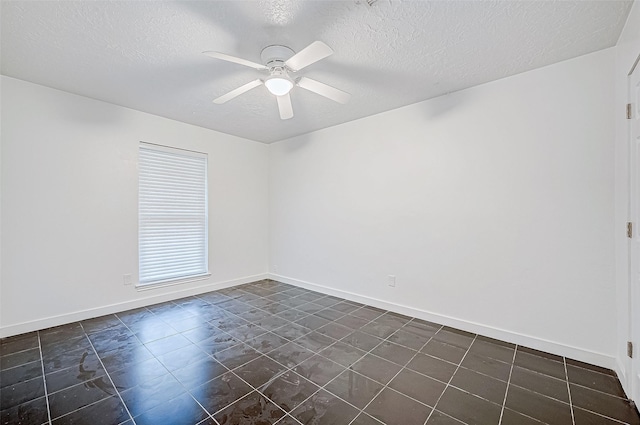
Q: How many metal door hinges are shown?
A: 3